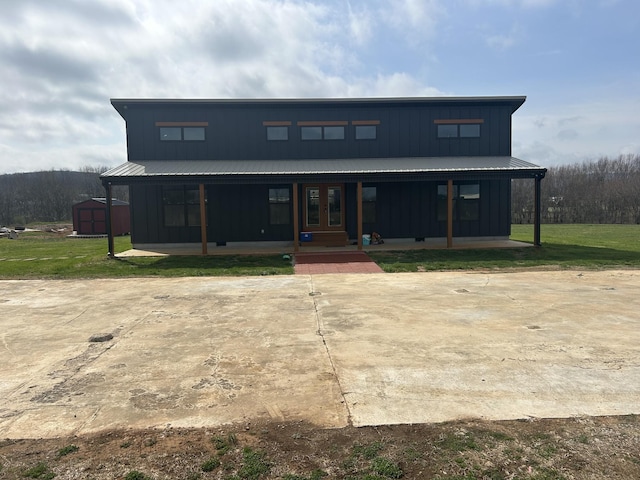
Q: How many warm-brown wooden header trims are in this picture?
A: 5